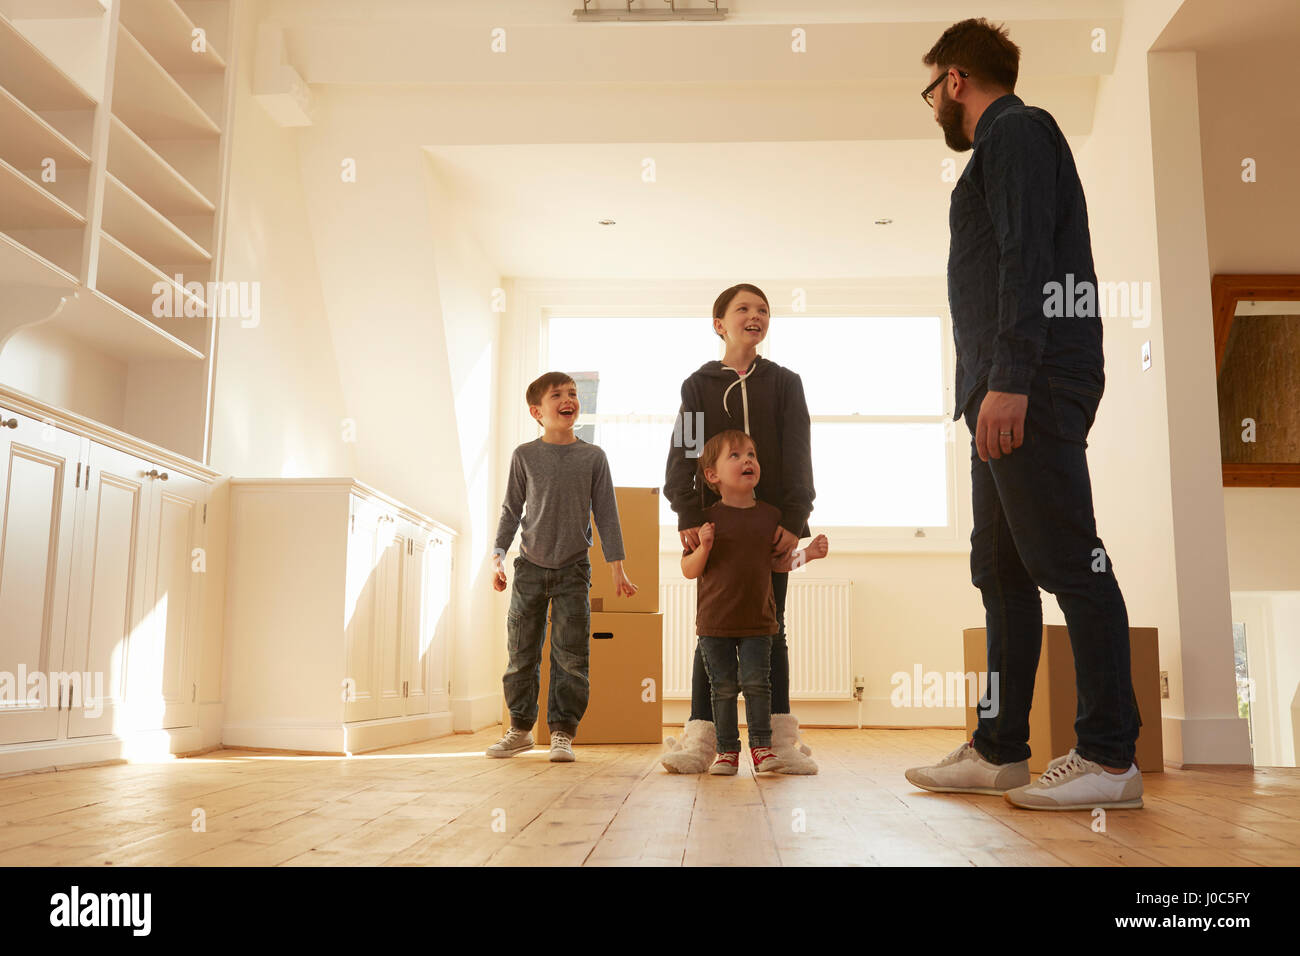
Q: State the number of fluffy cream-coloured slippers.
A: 2